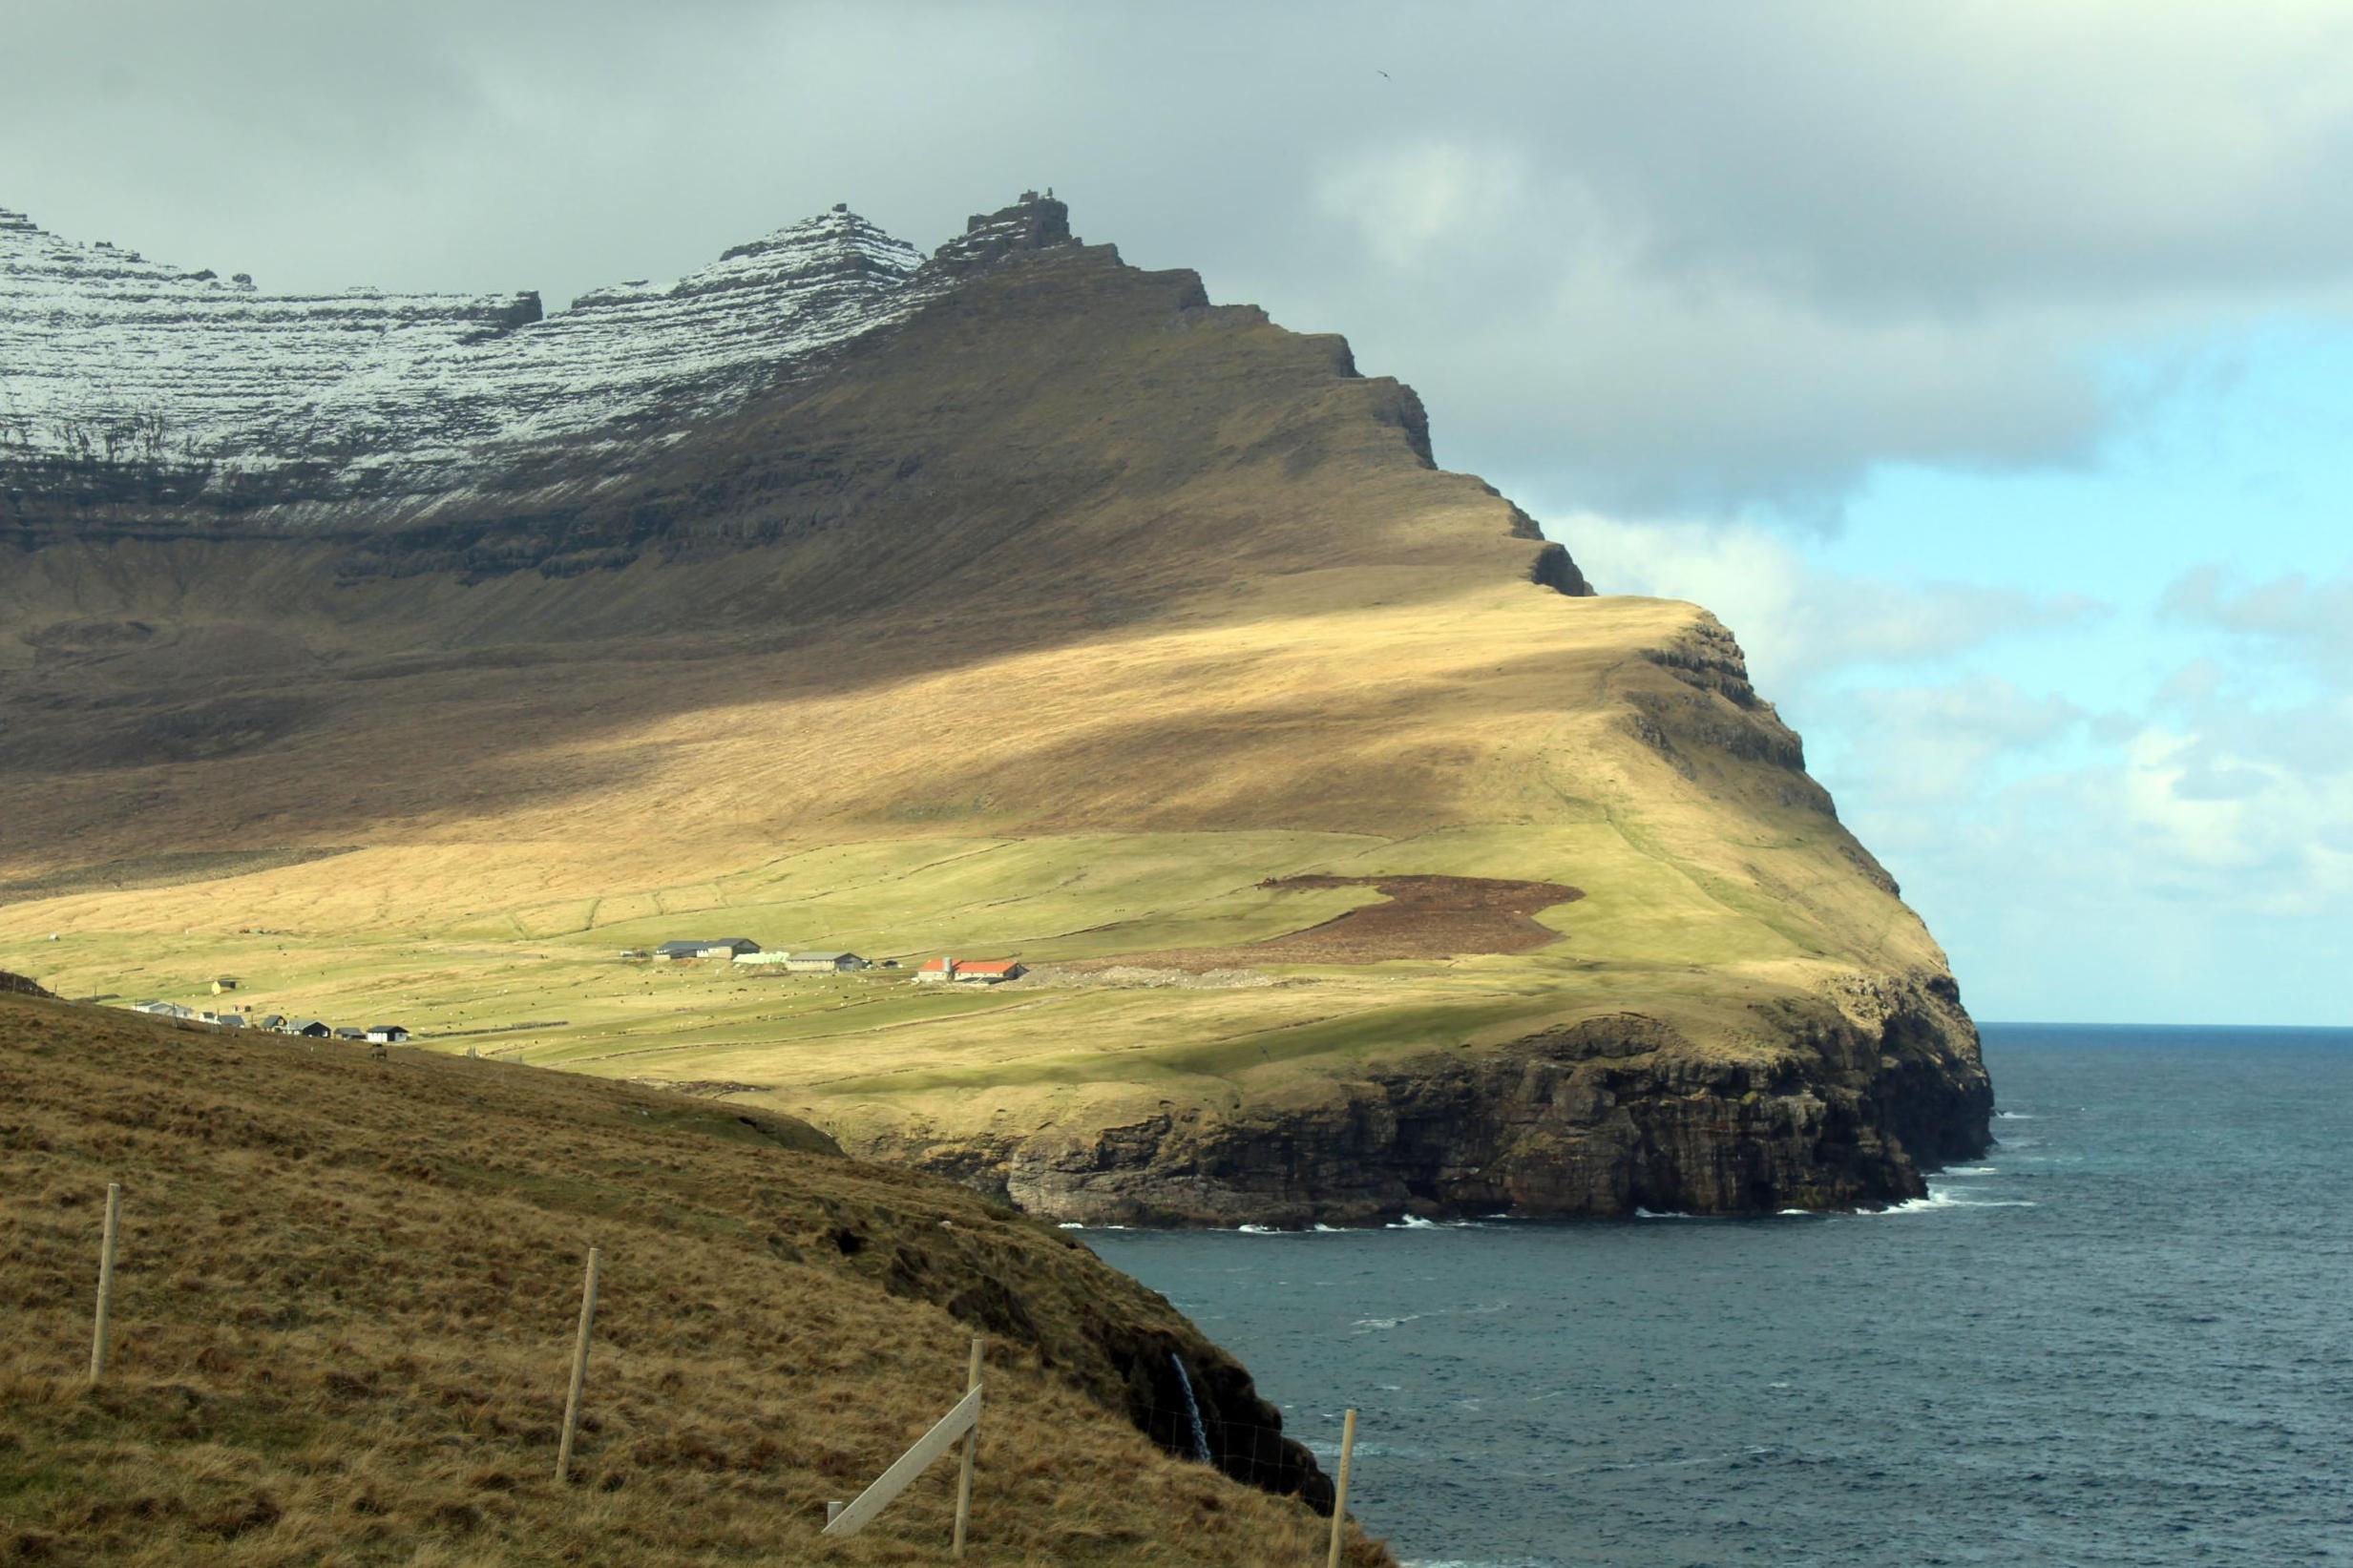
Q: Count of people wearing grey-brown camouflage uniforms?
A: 0